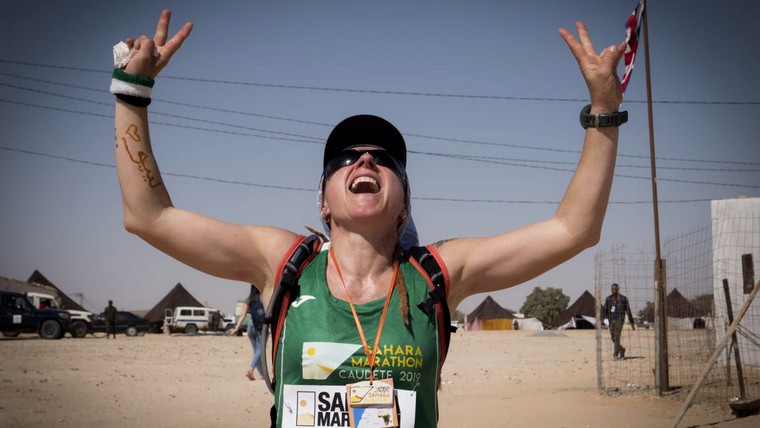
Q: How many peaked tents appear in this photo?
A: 5